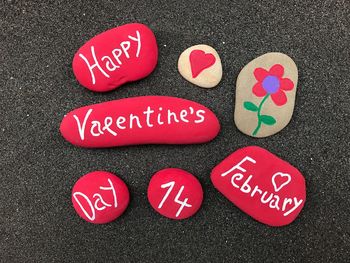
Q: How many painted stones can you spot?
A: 7